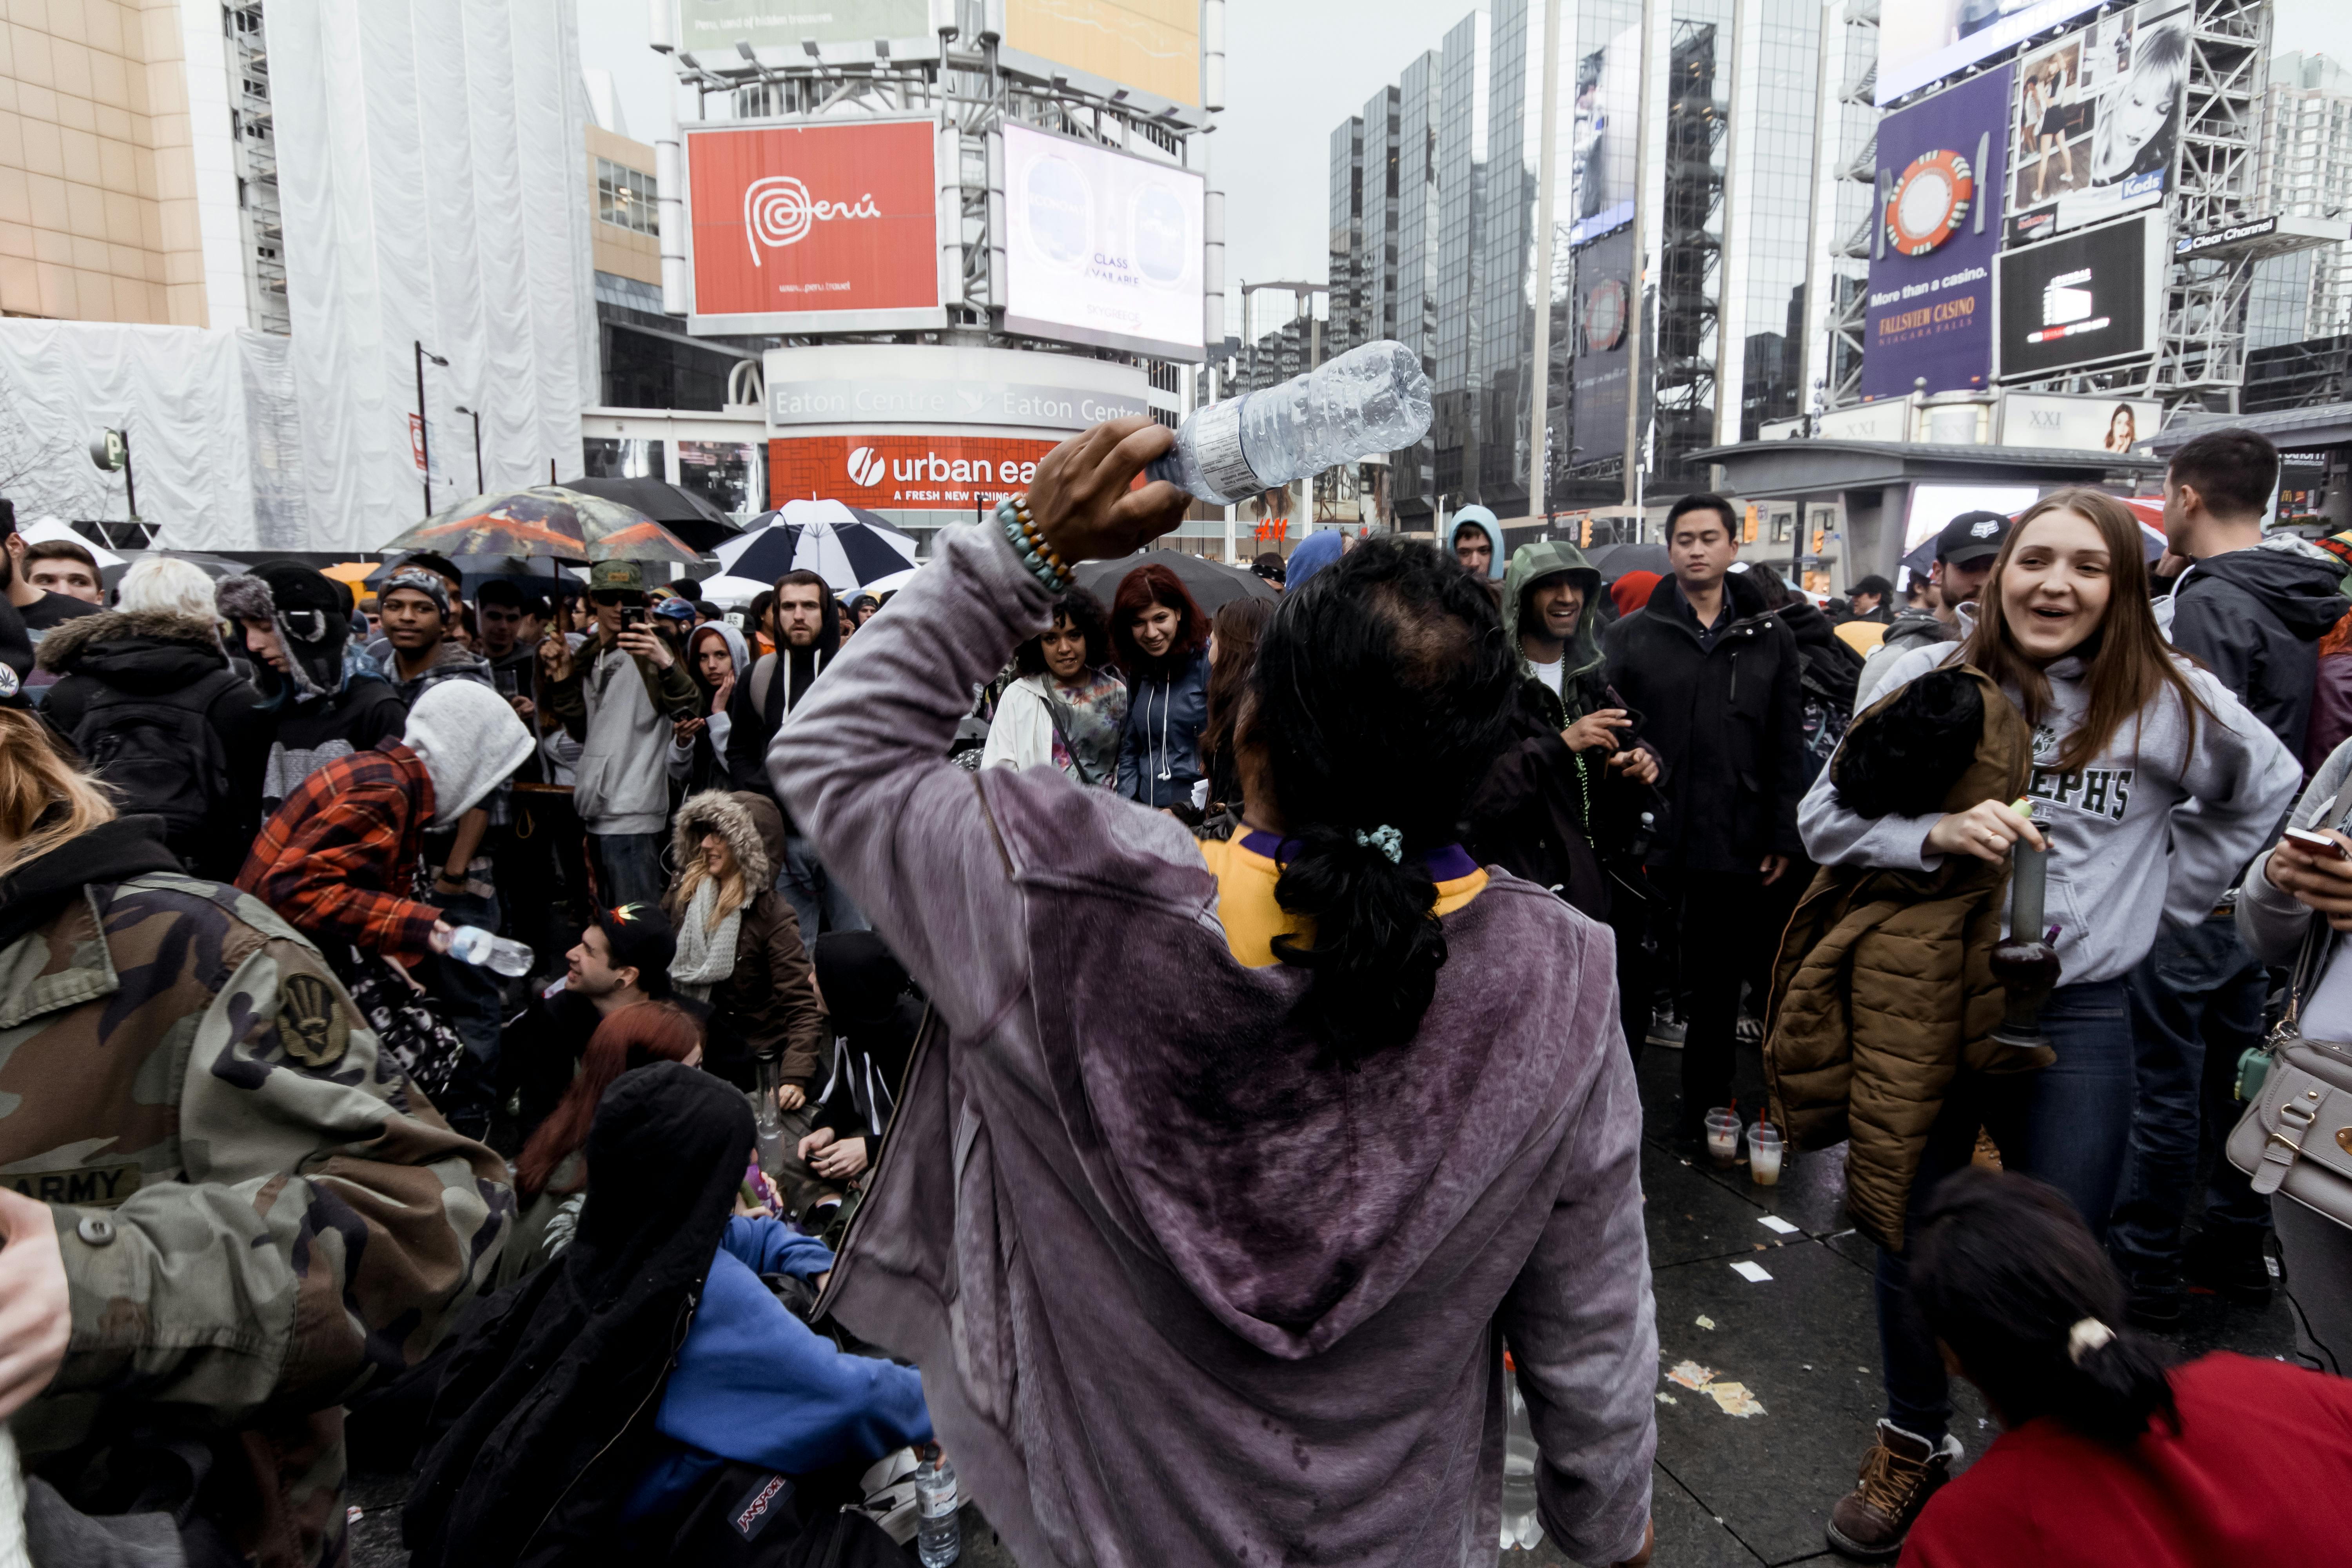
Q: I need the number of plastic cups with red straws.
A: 2